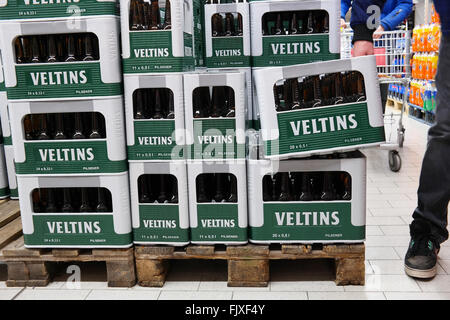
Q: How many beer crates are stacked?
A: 13